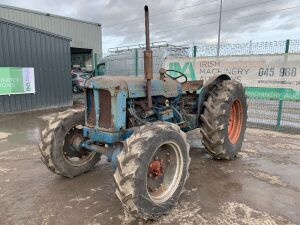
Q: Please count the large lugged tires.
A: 3